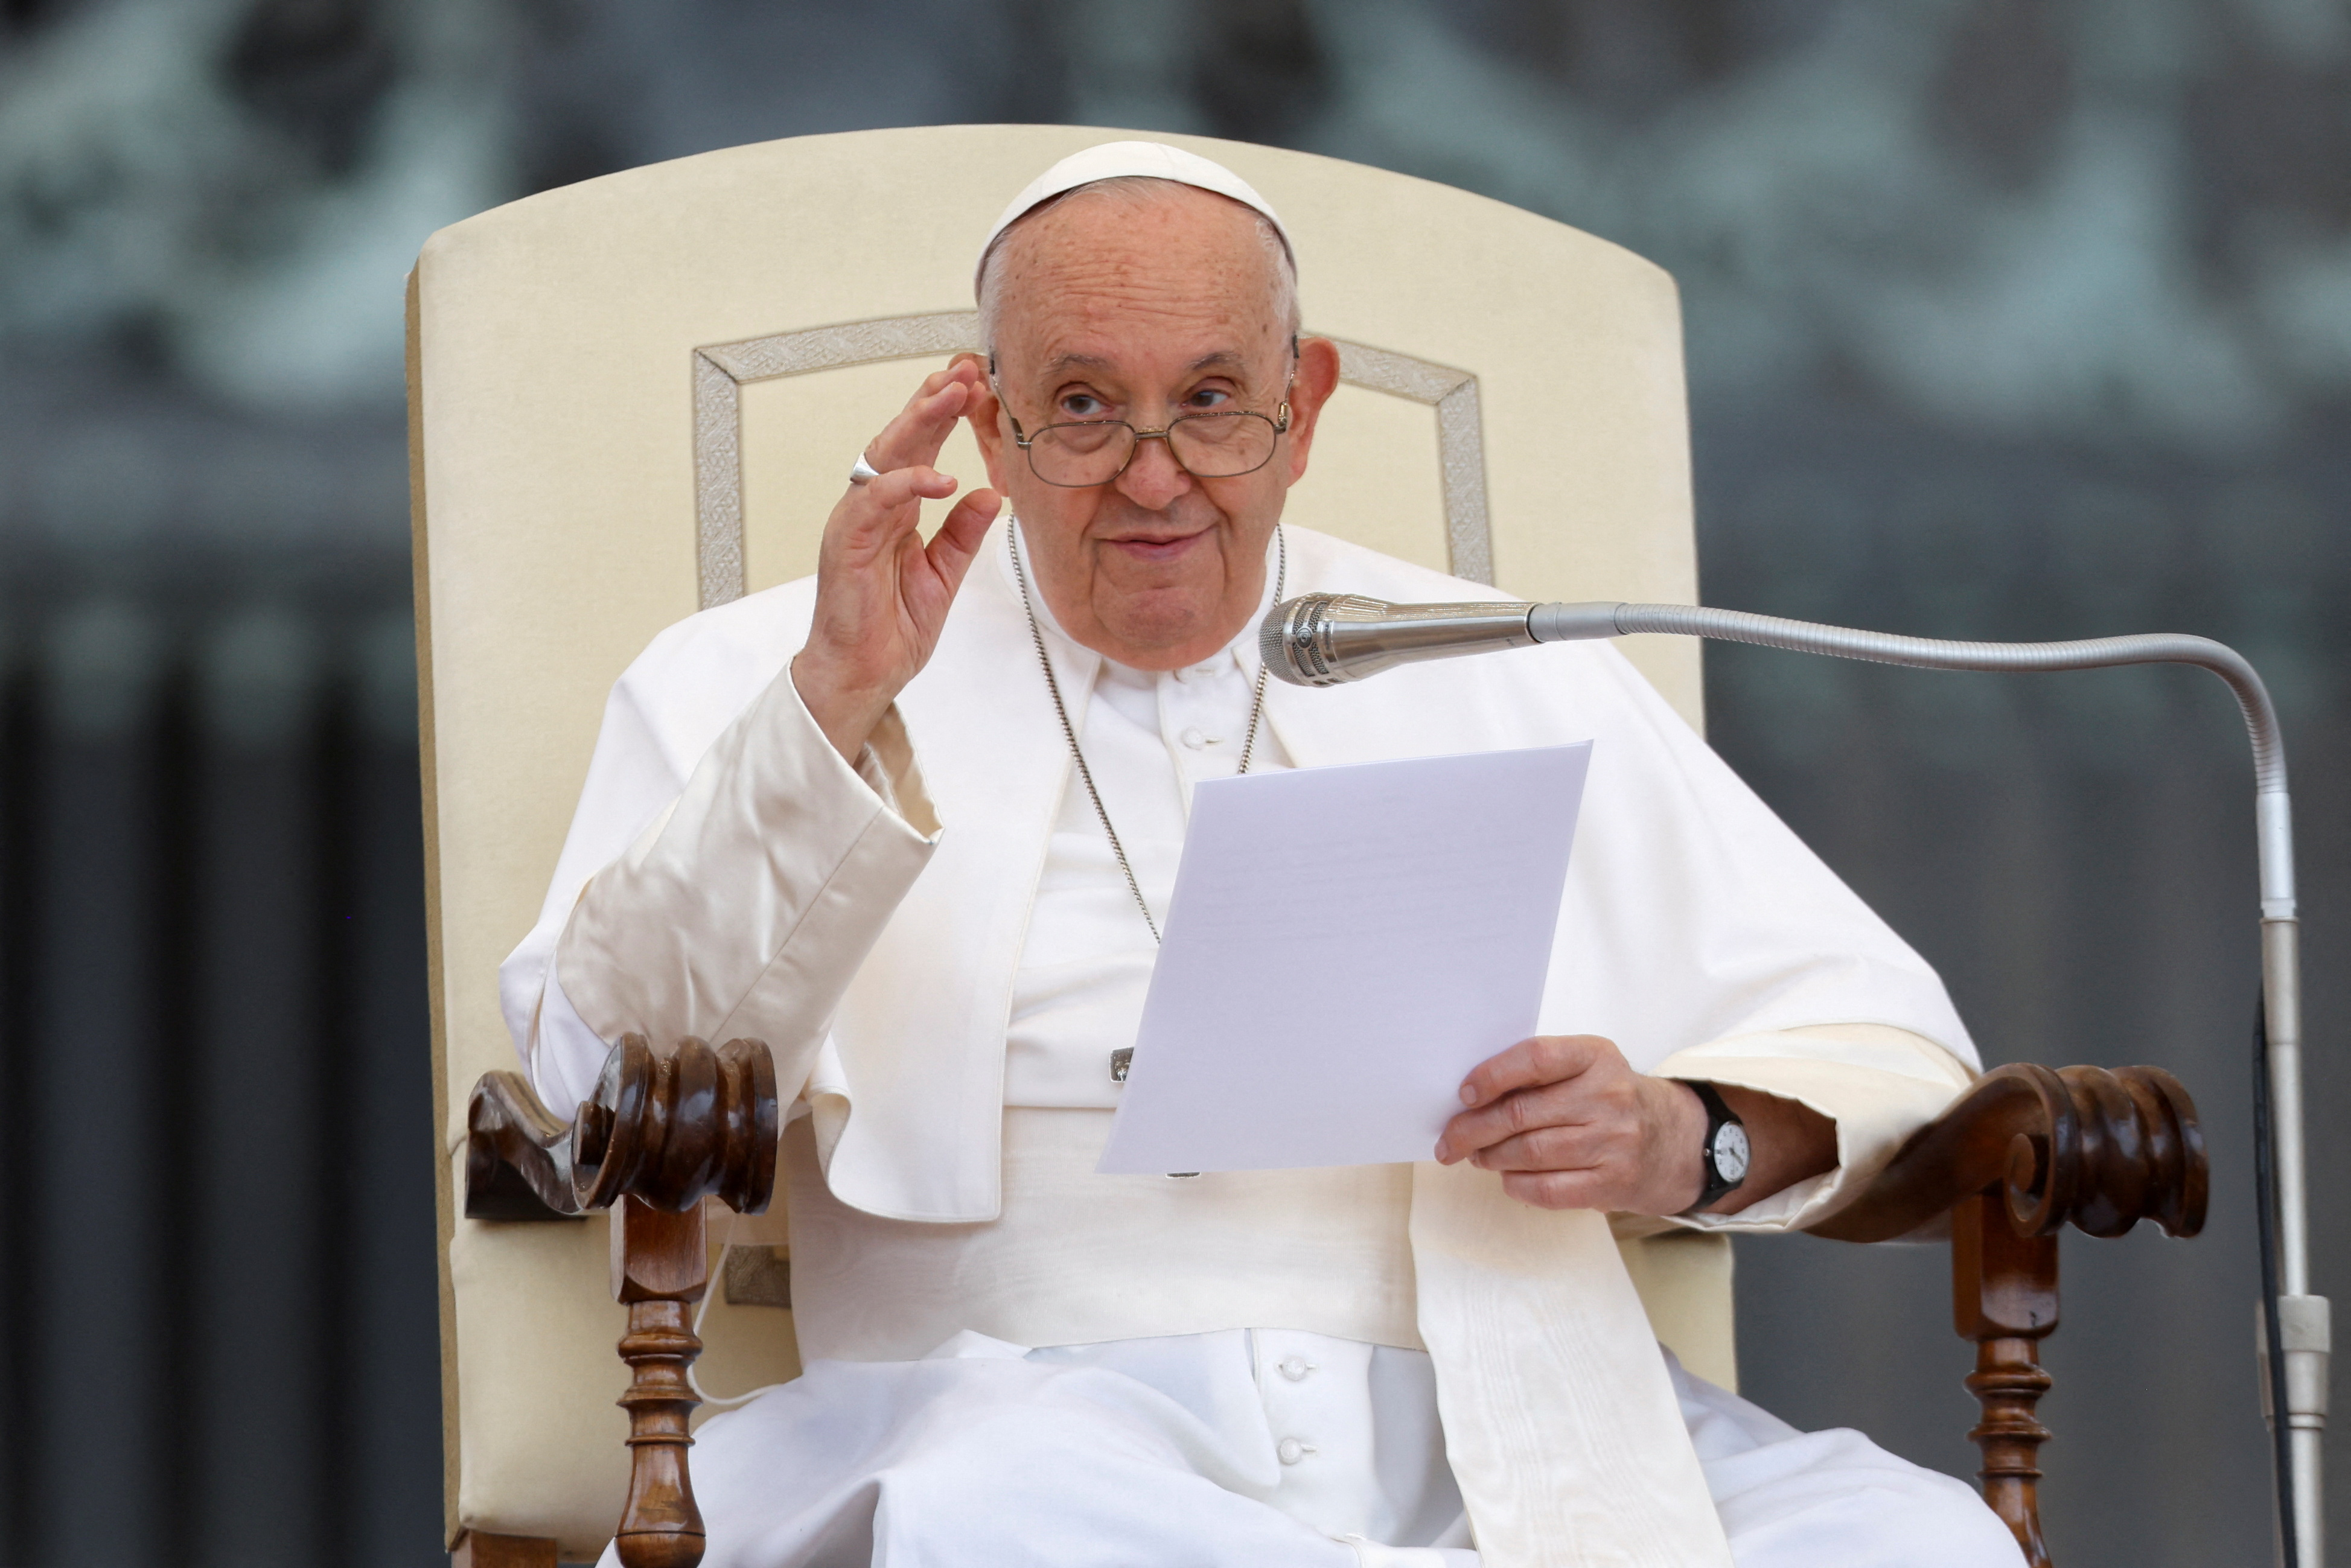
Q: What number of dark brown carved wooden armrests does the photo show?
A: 2